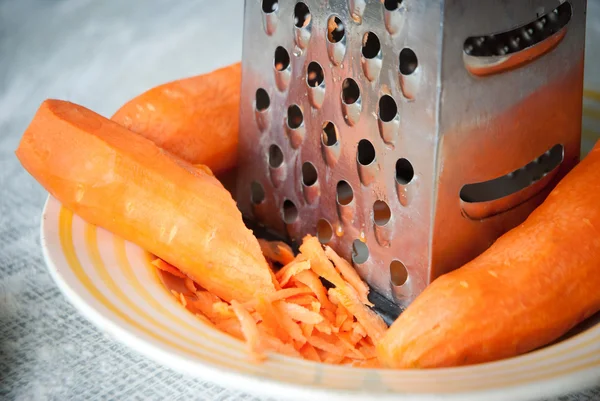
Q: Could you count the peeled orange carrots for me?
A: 3